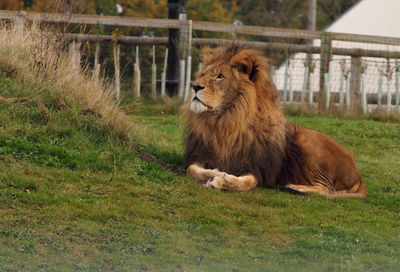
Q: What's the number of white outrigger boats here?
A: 0